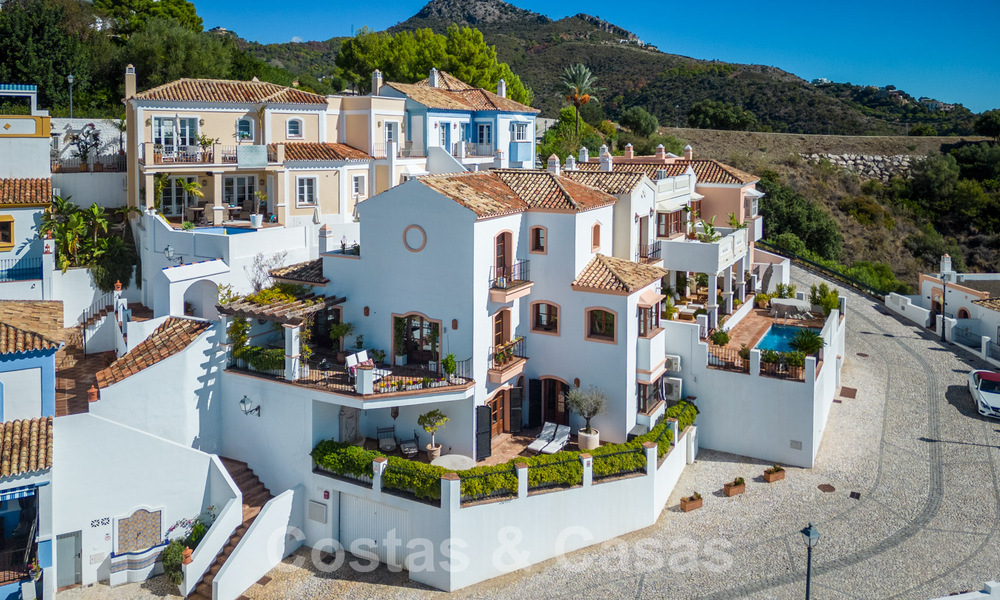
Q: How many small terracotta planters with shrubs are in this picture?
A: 3